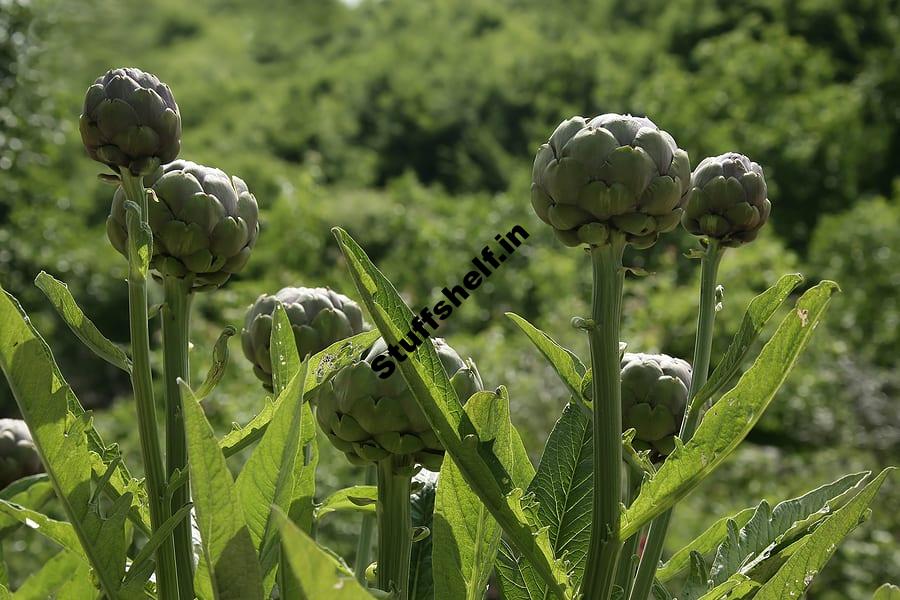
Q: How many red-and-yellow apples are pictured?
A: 0